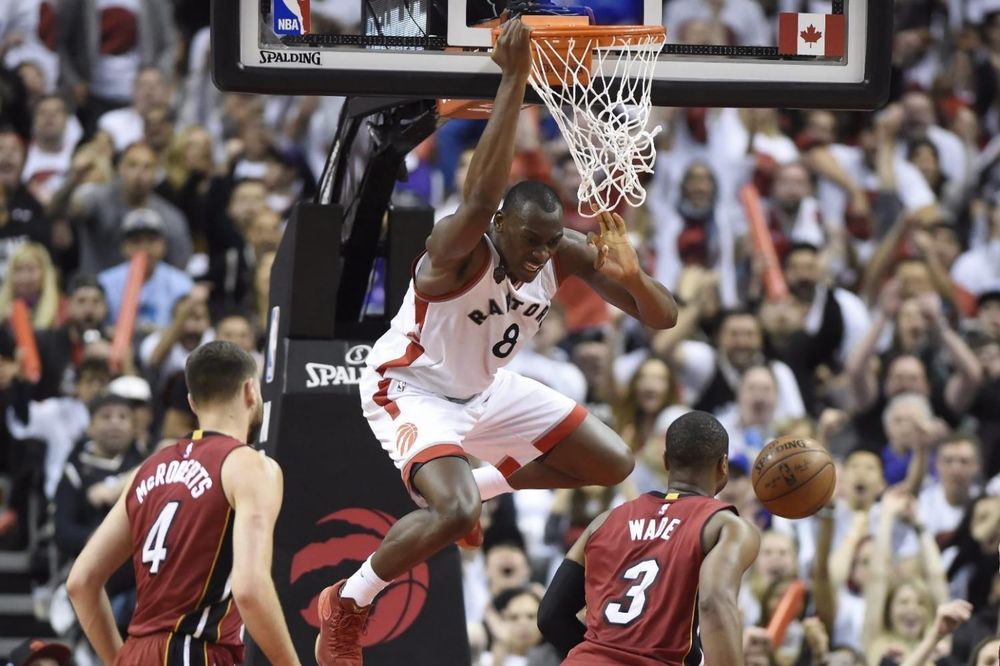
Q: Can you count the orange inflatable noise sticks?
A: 4